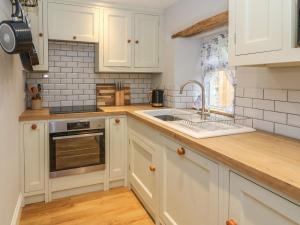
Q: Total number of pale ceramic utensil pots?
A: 1